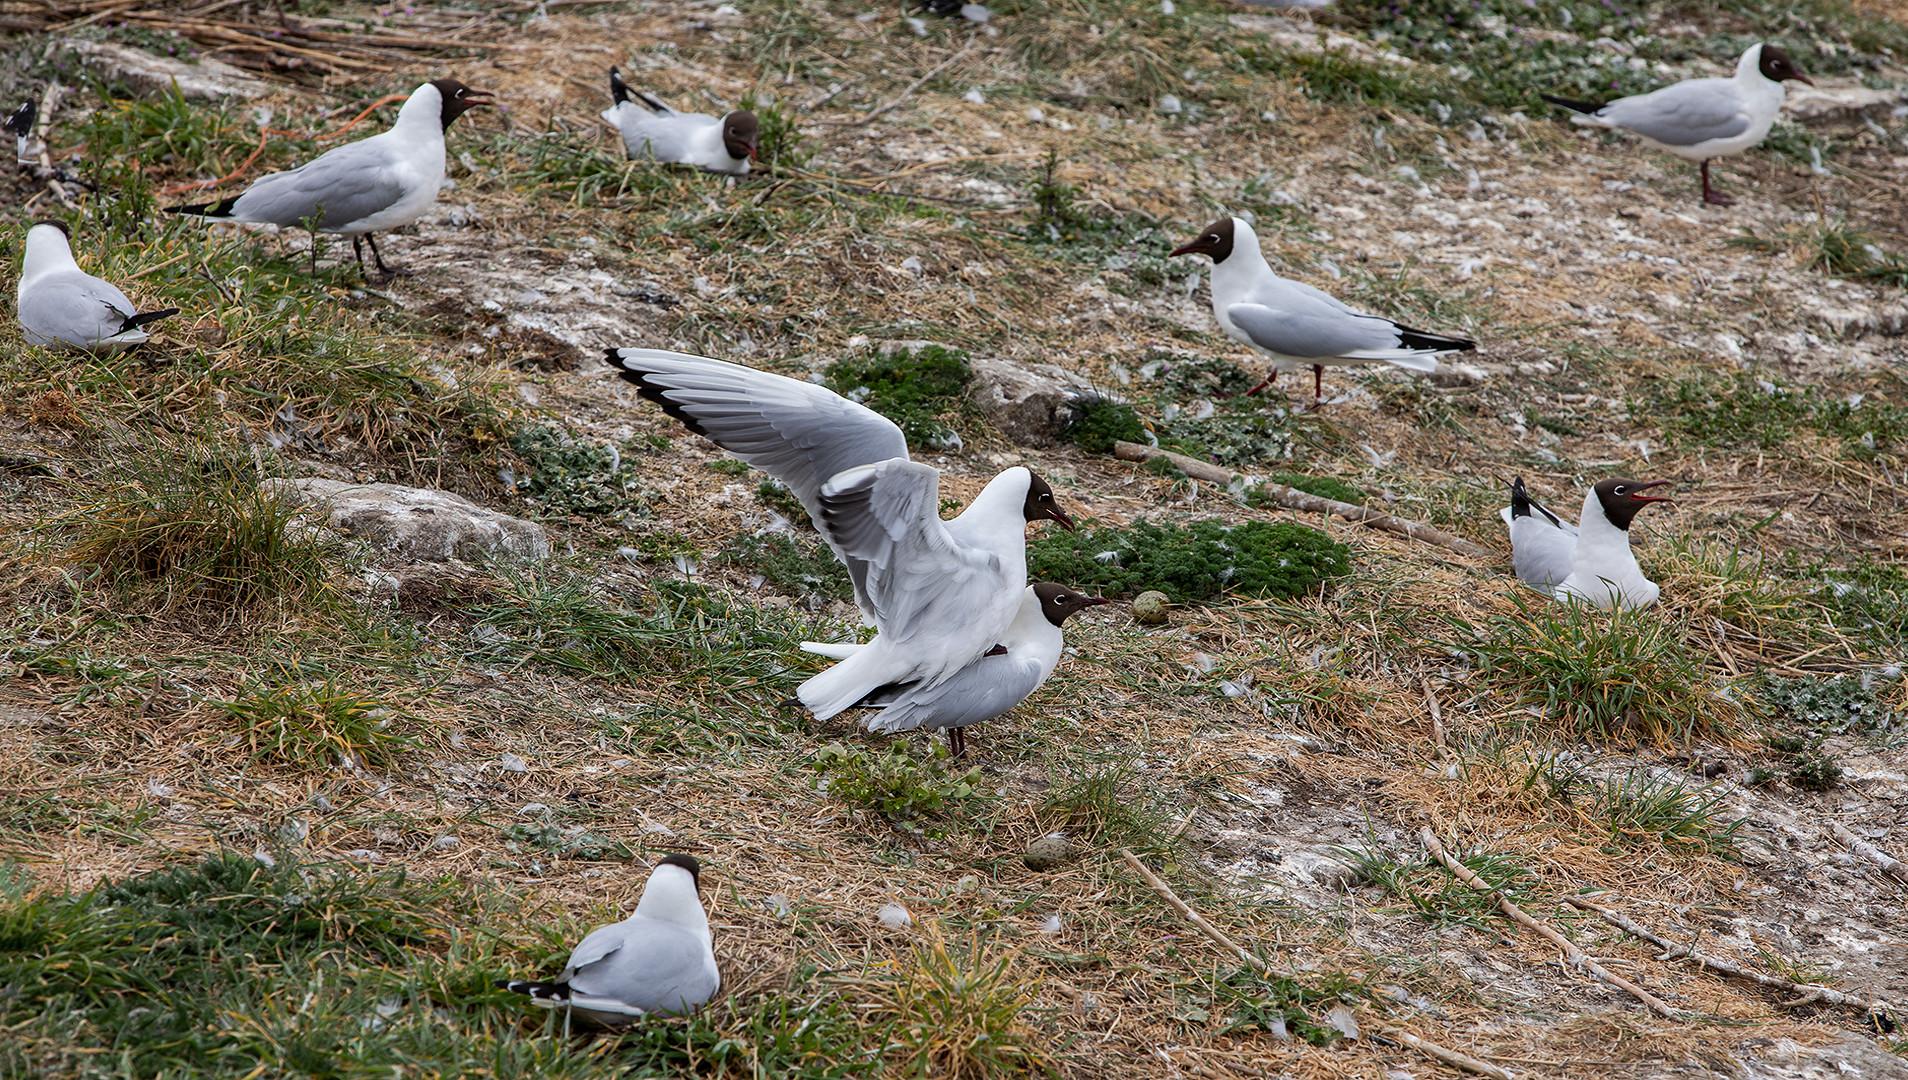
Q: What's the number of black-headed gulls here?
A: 9